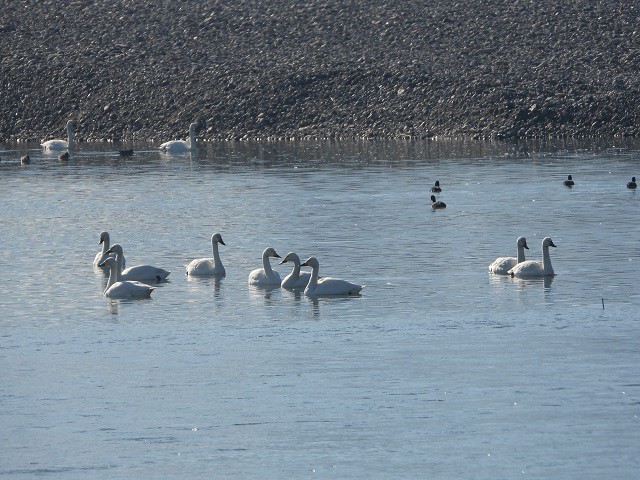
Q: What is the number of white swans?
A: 11